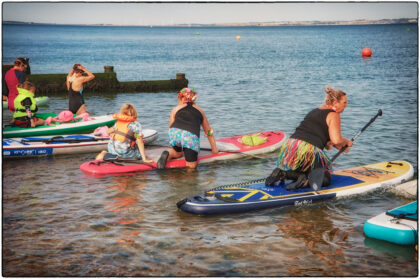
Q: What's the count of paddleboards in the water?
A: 6